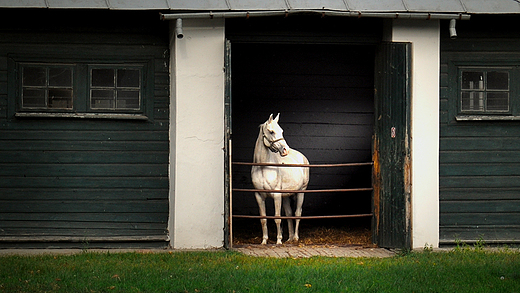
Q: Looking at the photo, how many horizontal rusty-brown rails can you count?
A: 3